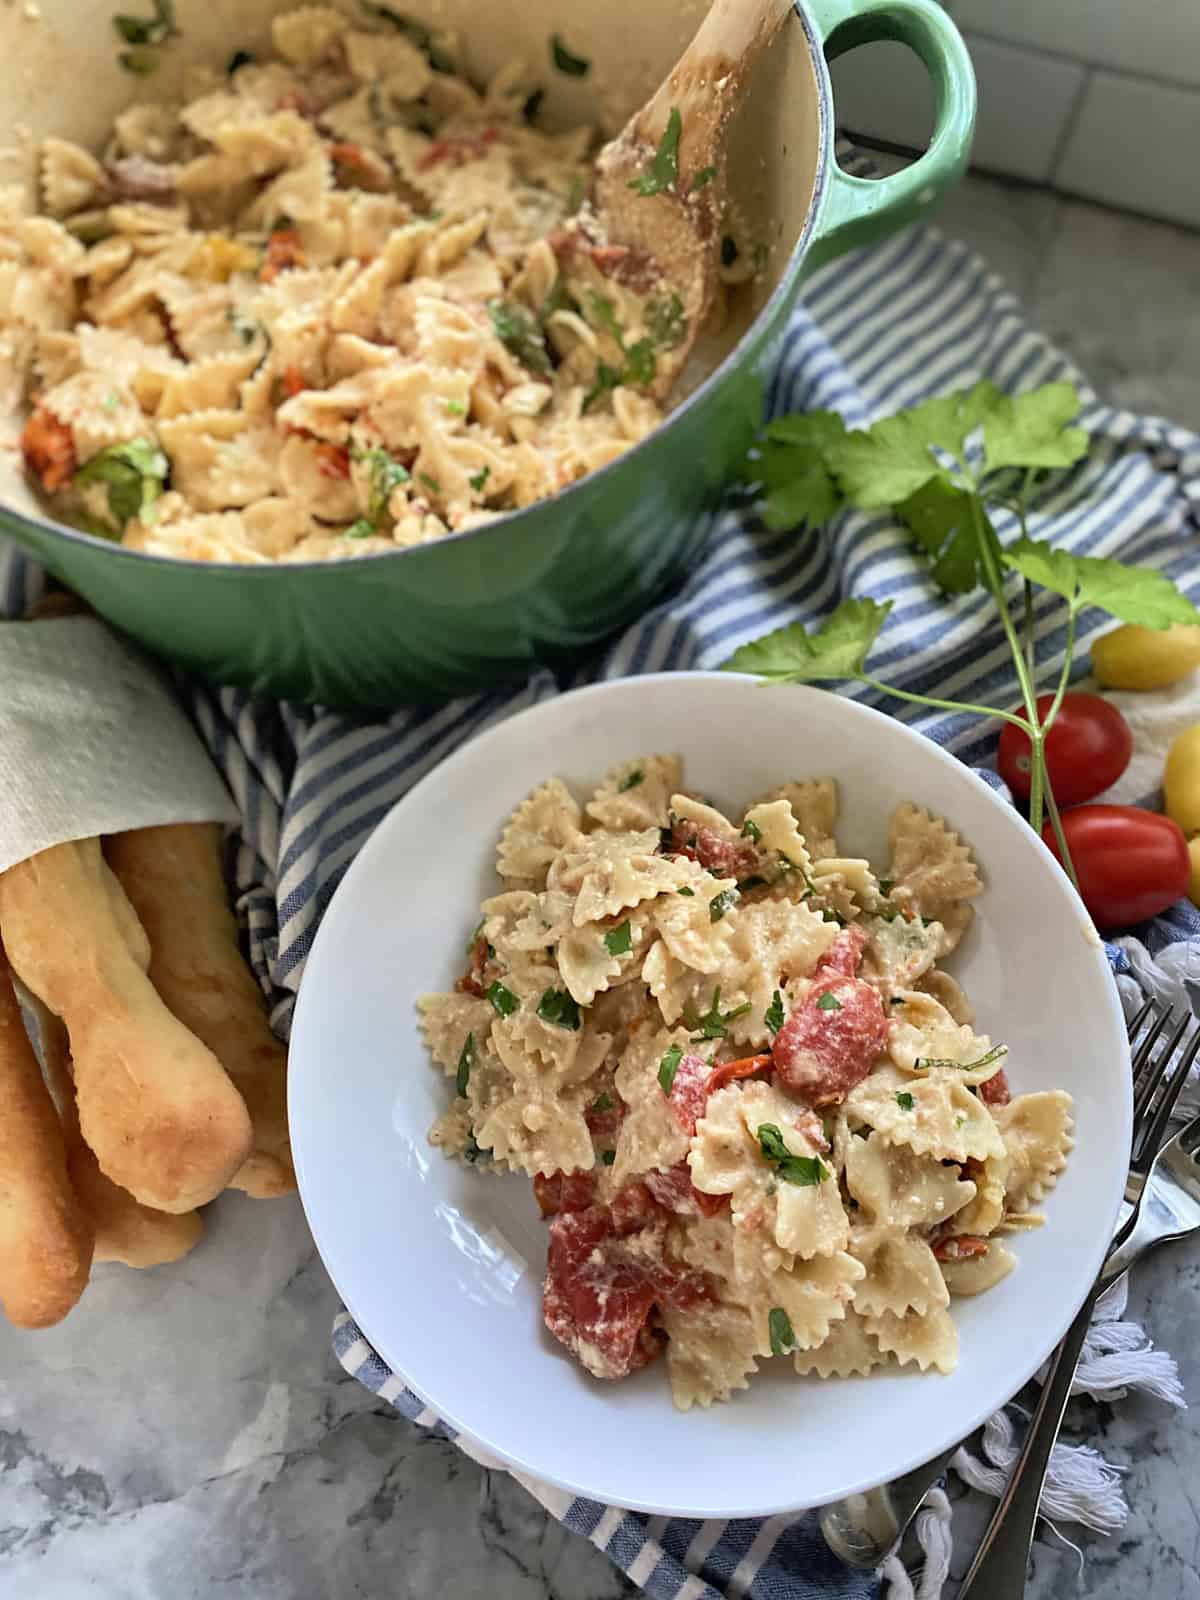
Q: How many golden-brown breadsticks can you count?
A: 4